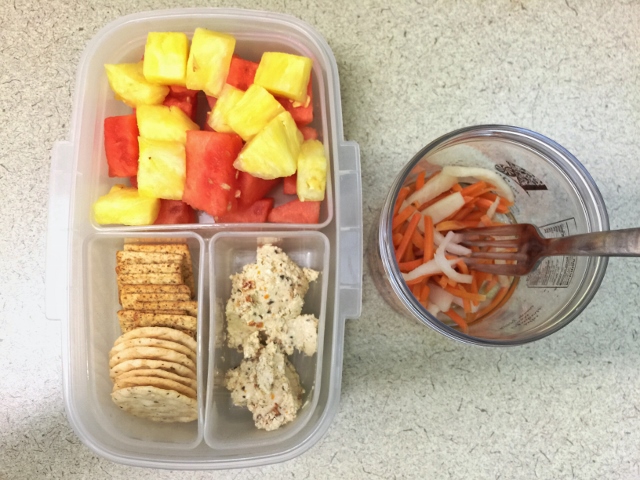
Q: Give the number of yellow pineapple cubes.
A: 11